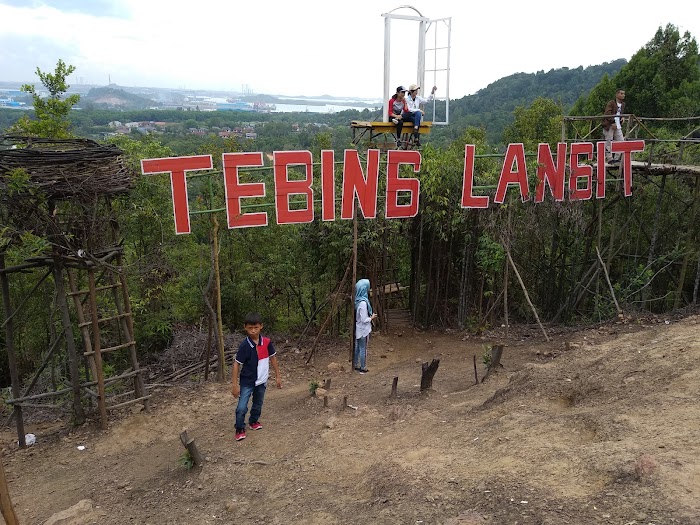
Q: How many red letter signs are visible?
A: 12